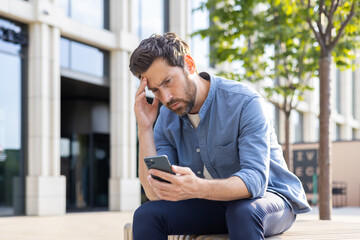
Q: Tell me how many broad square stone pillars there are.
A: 2